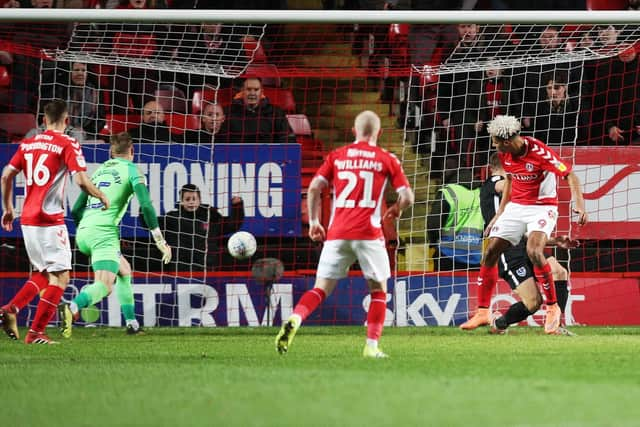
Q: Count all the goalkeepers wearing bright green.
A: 1